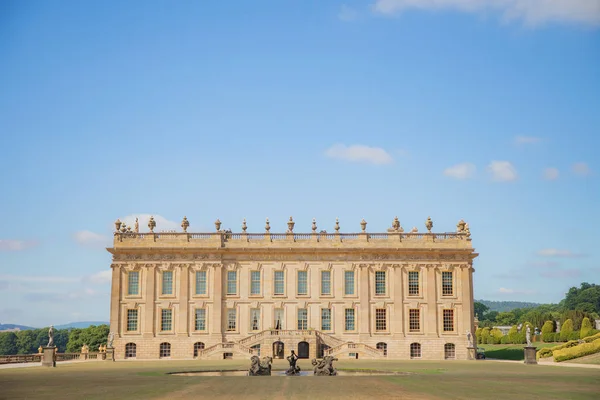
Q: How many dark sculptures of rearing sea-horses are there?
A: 2